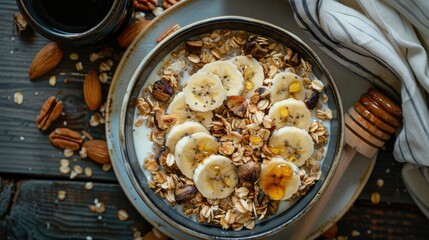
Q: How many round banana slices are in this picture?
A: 11